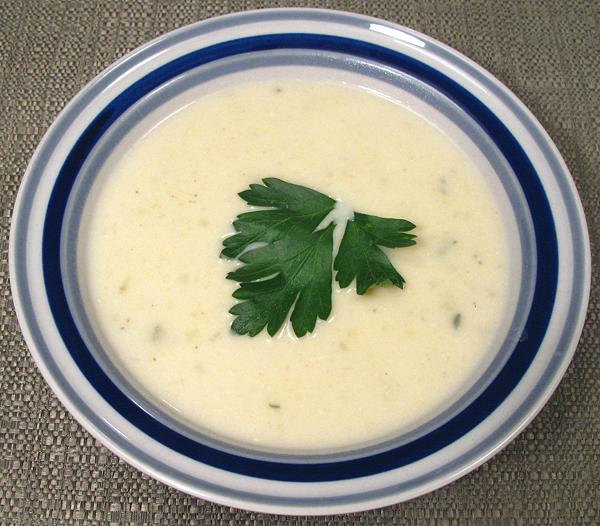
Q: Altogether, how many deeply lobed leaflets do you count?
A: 3